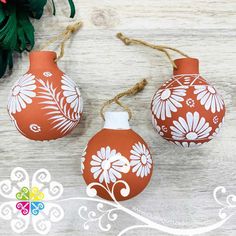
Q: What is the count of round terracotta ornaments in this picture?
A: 3